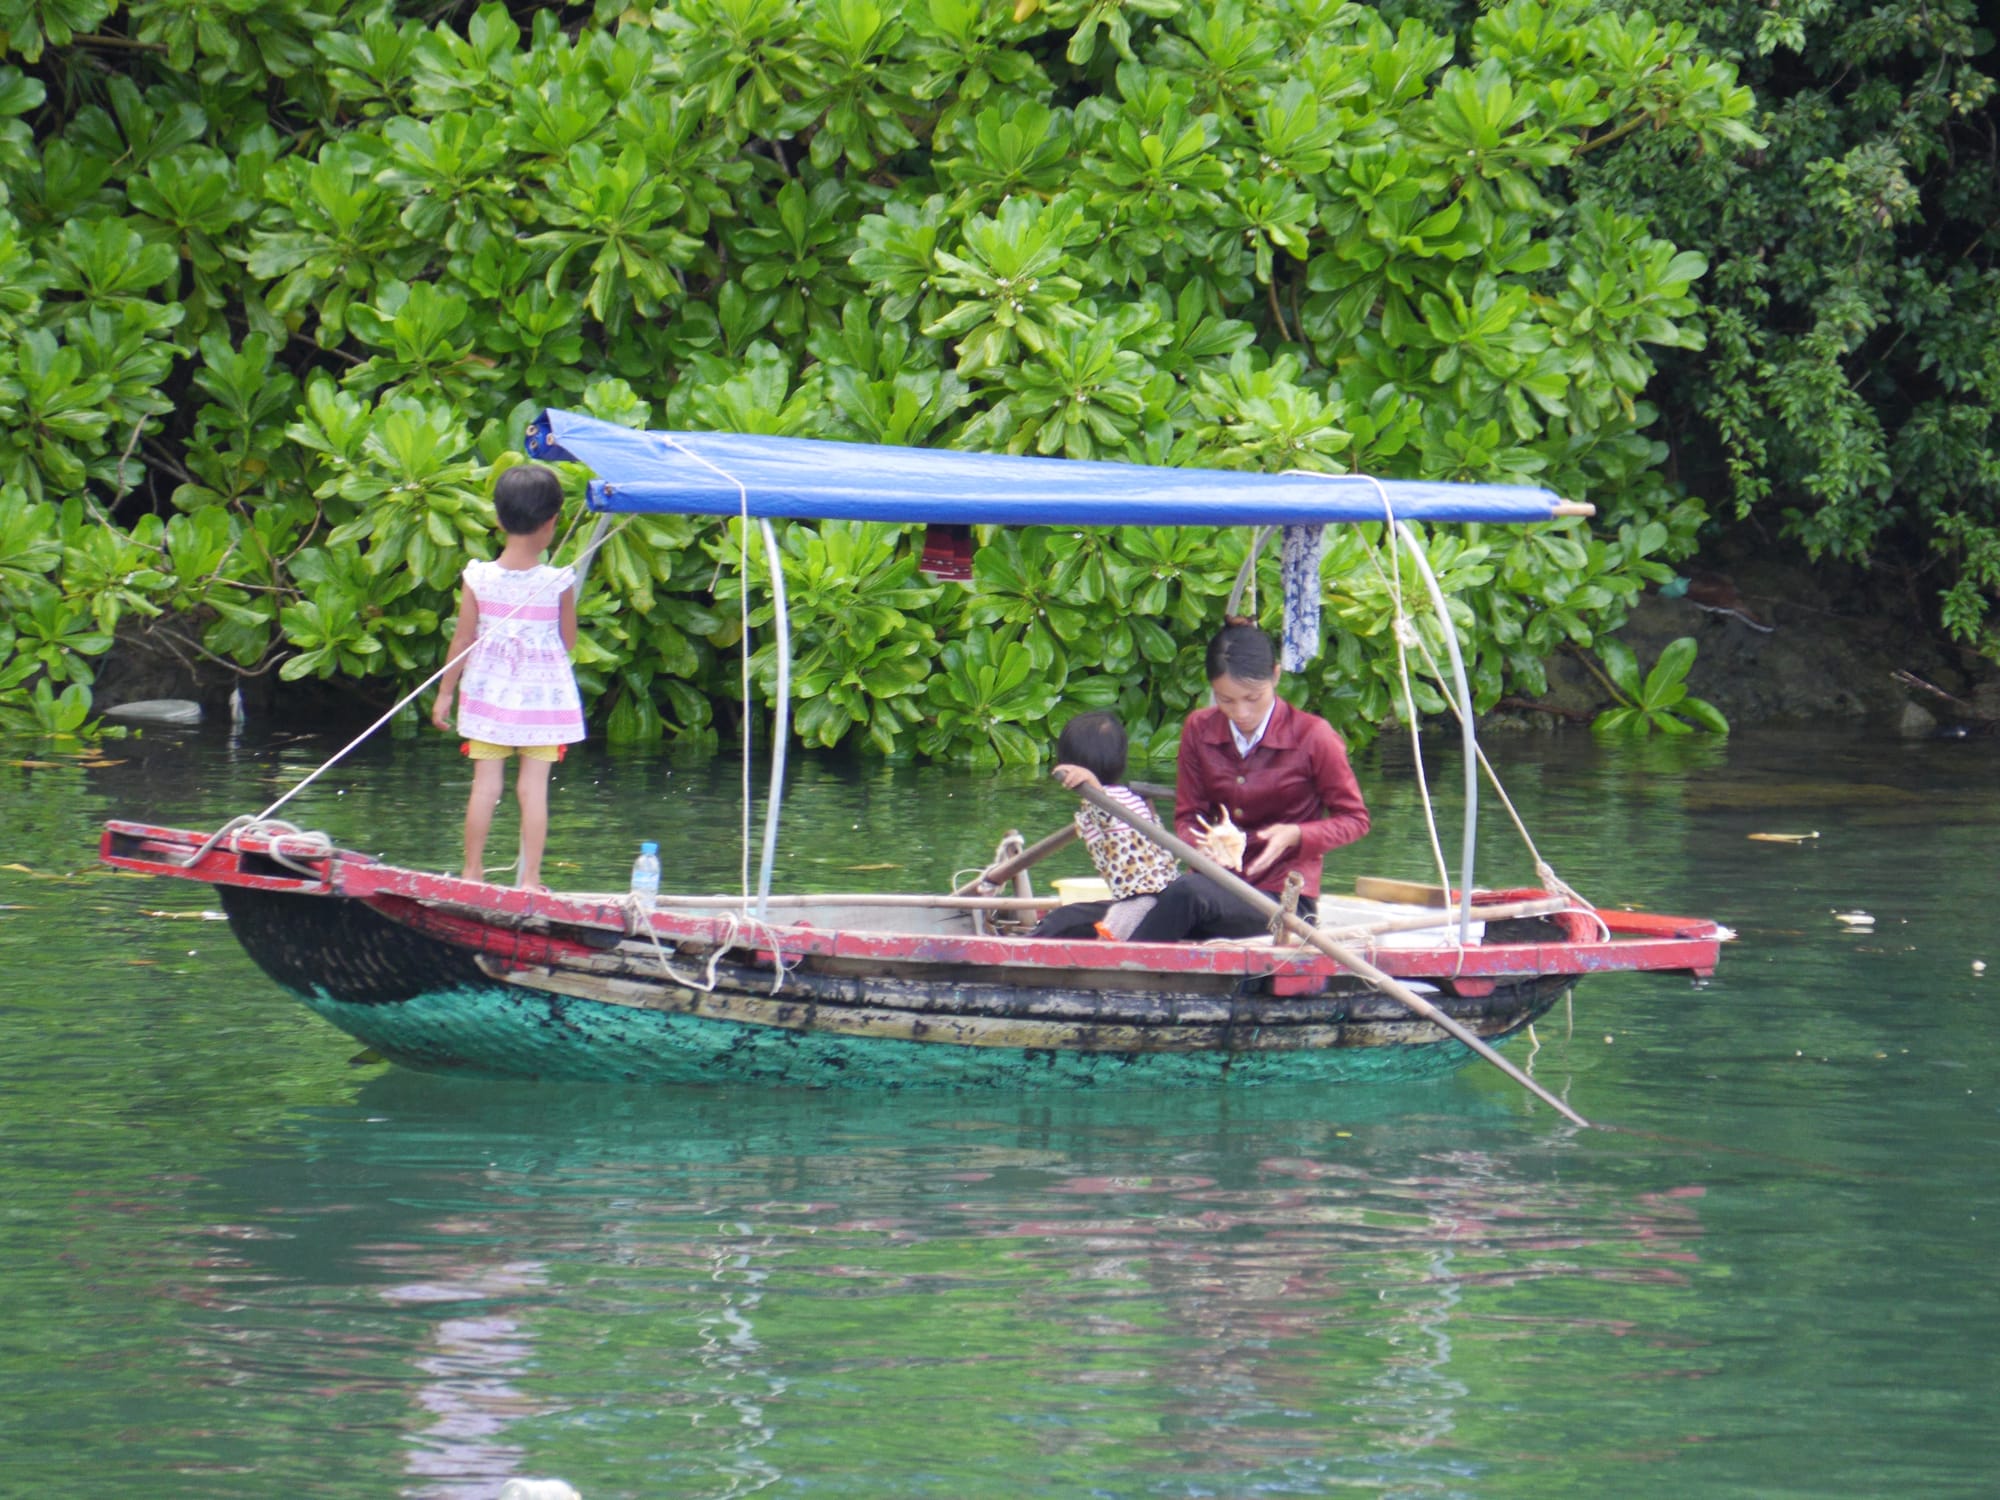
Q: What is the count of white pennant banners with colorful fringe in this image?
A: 0